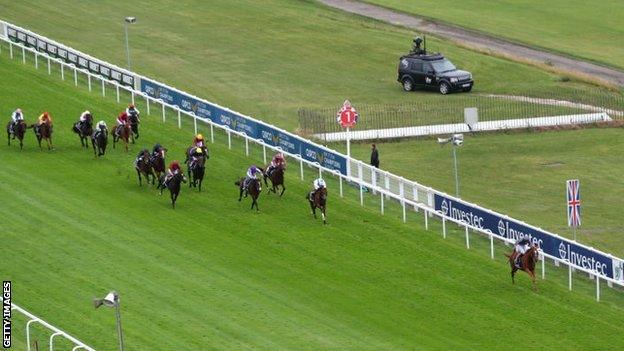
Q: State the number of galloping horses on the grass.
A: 15